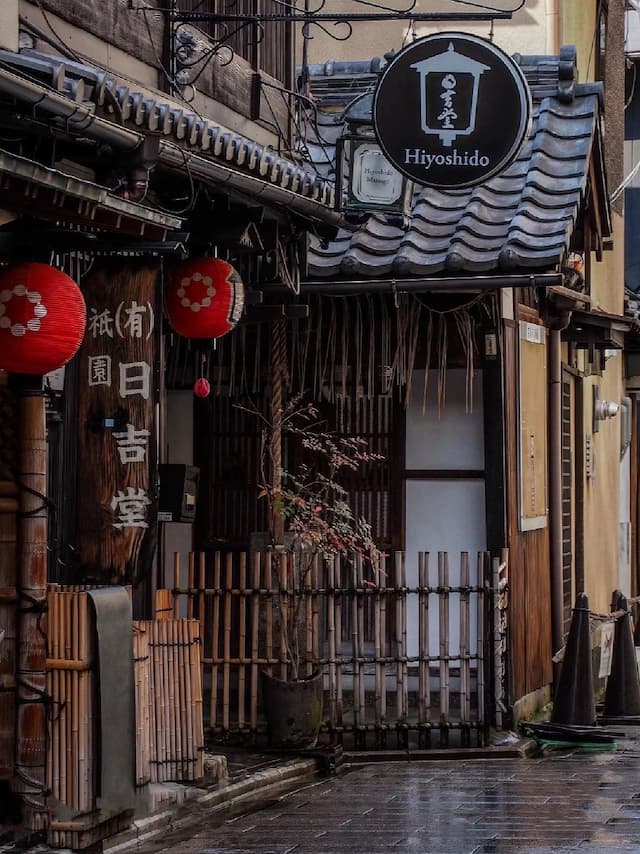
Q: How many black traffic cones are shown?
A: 2